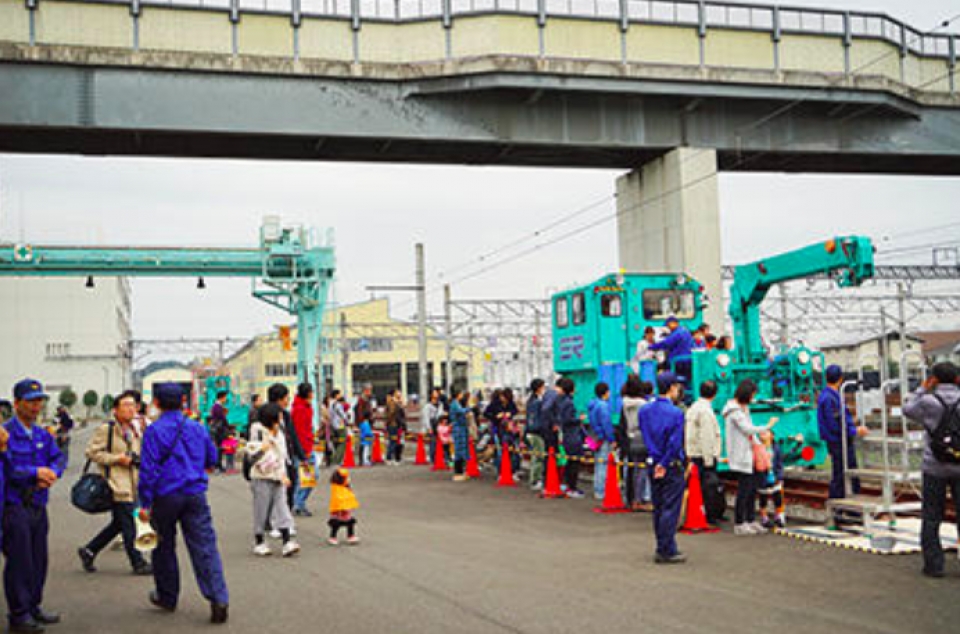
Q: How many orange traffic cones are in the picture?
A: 9